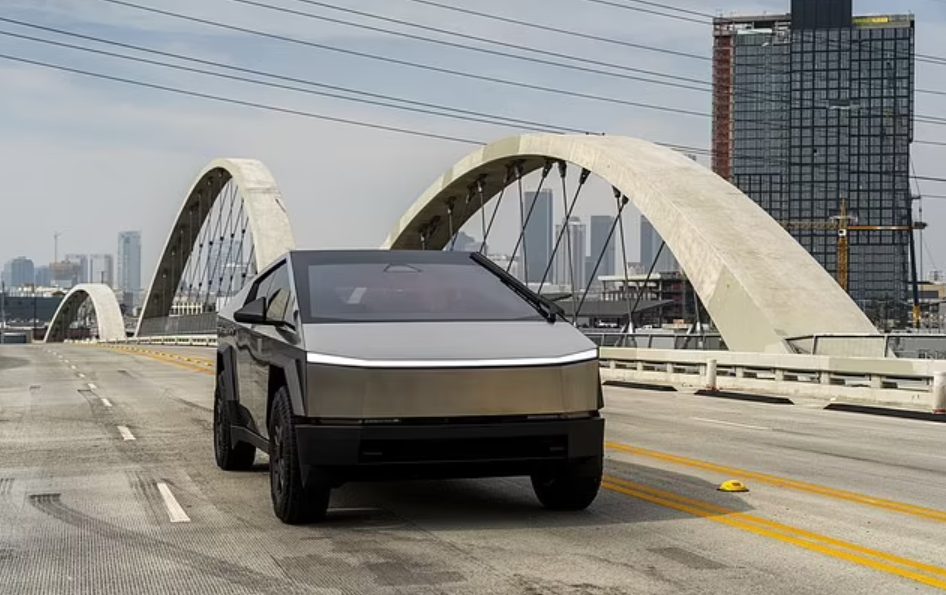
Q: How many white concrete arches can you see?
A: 3